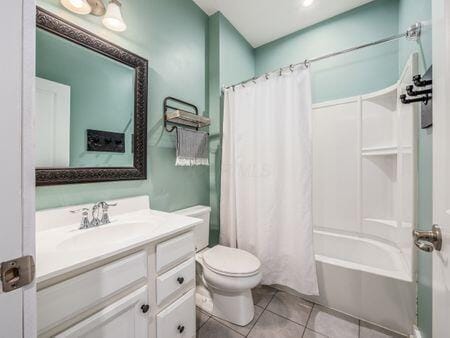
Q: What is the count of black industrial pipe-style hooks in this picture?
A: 3